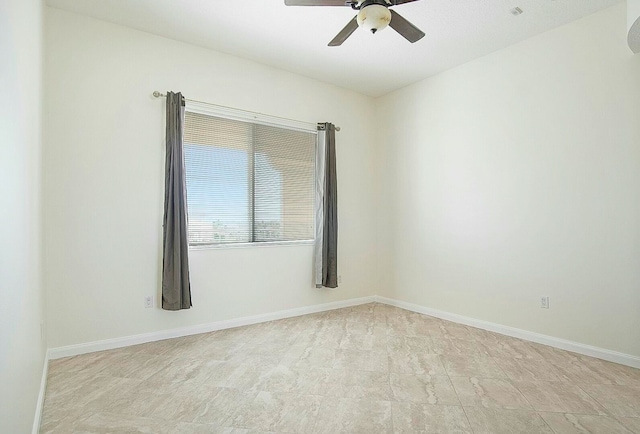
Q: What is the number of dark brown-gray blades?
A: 4